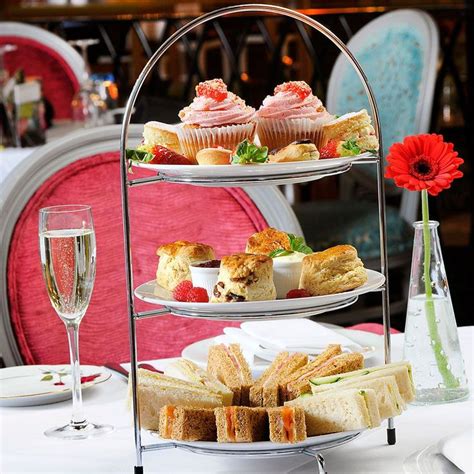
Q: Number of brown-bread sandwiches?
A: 6